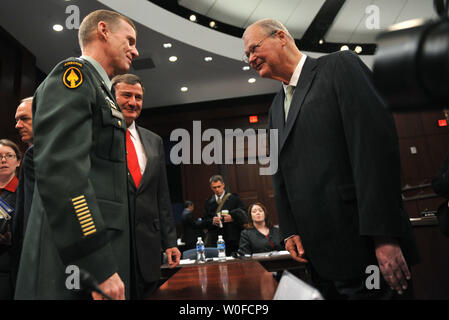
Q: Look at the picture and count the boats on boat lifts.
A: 0